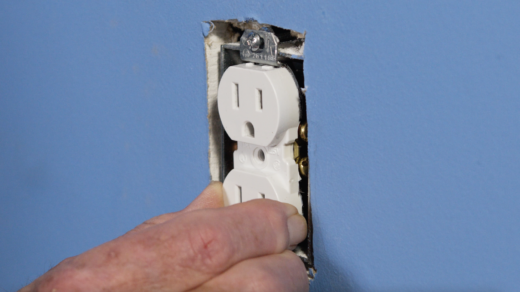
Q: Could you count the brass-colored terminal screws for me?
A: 2